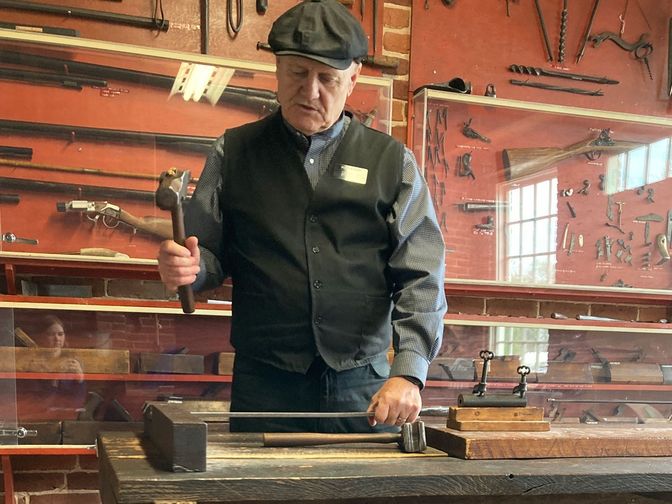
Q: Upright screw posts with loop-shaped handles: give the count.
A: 2